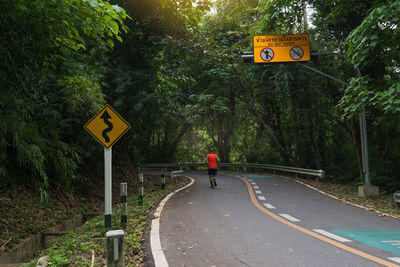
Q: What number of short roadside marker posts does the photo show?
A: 4